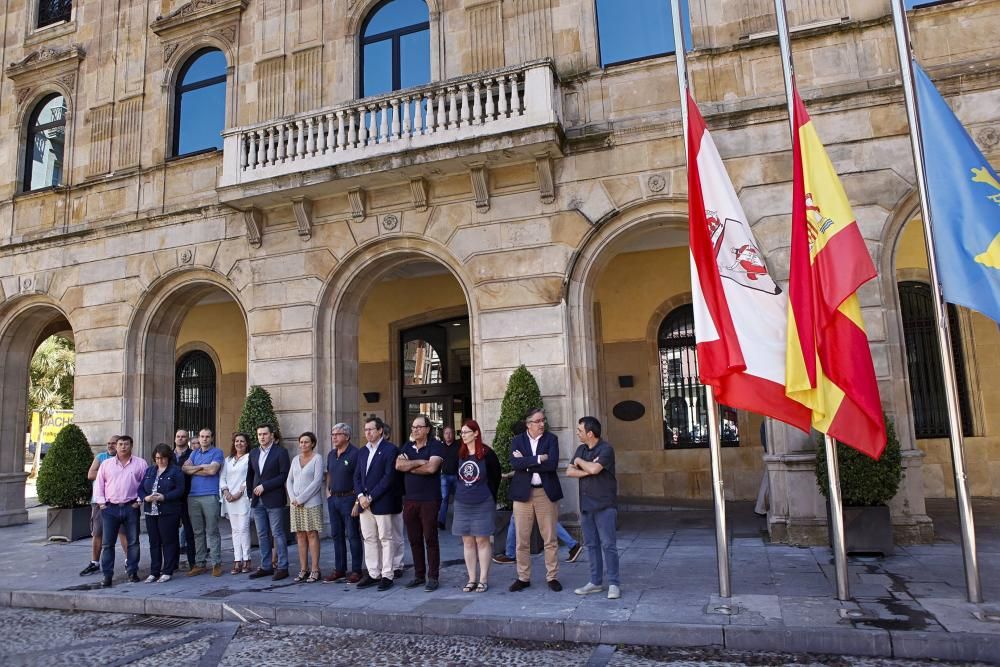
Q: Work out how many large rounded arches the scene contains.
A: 5